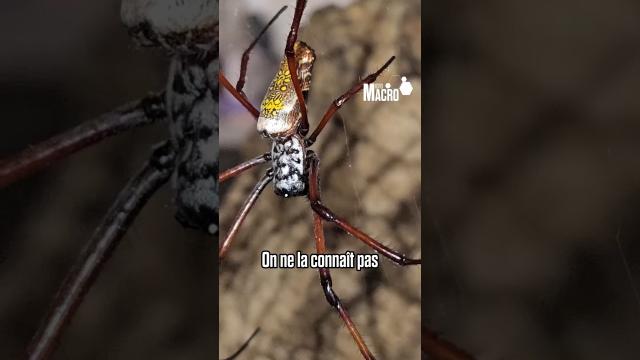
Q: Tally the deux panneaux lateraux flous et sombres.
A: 2